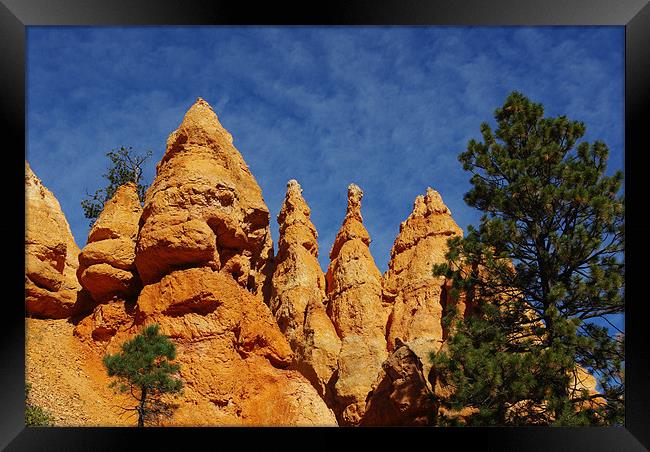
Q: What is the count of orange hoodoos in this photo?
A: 6